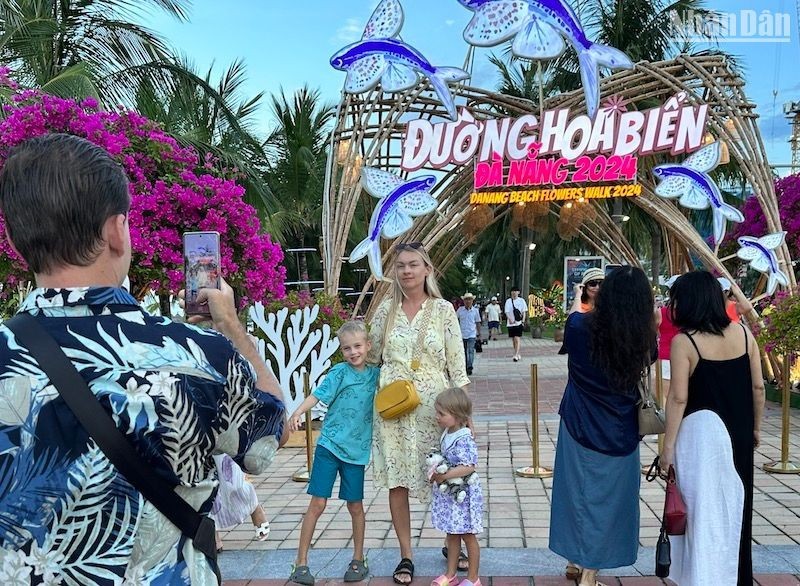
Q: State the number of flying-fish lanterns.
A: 5